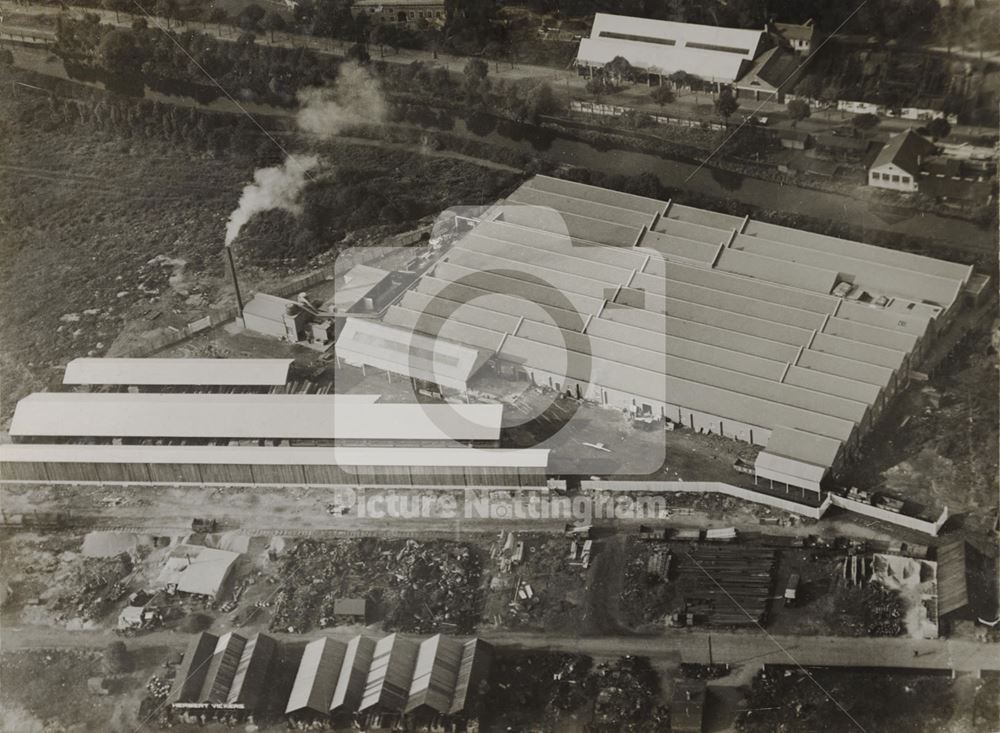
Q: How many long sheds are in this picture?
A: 3